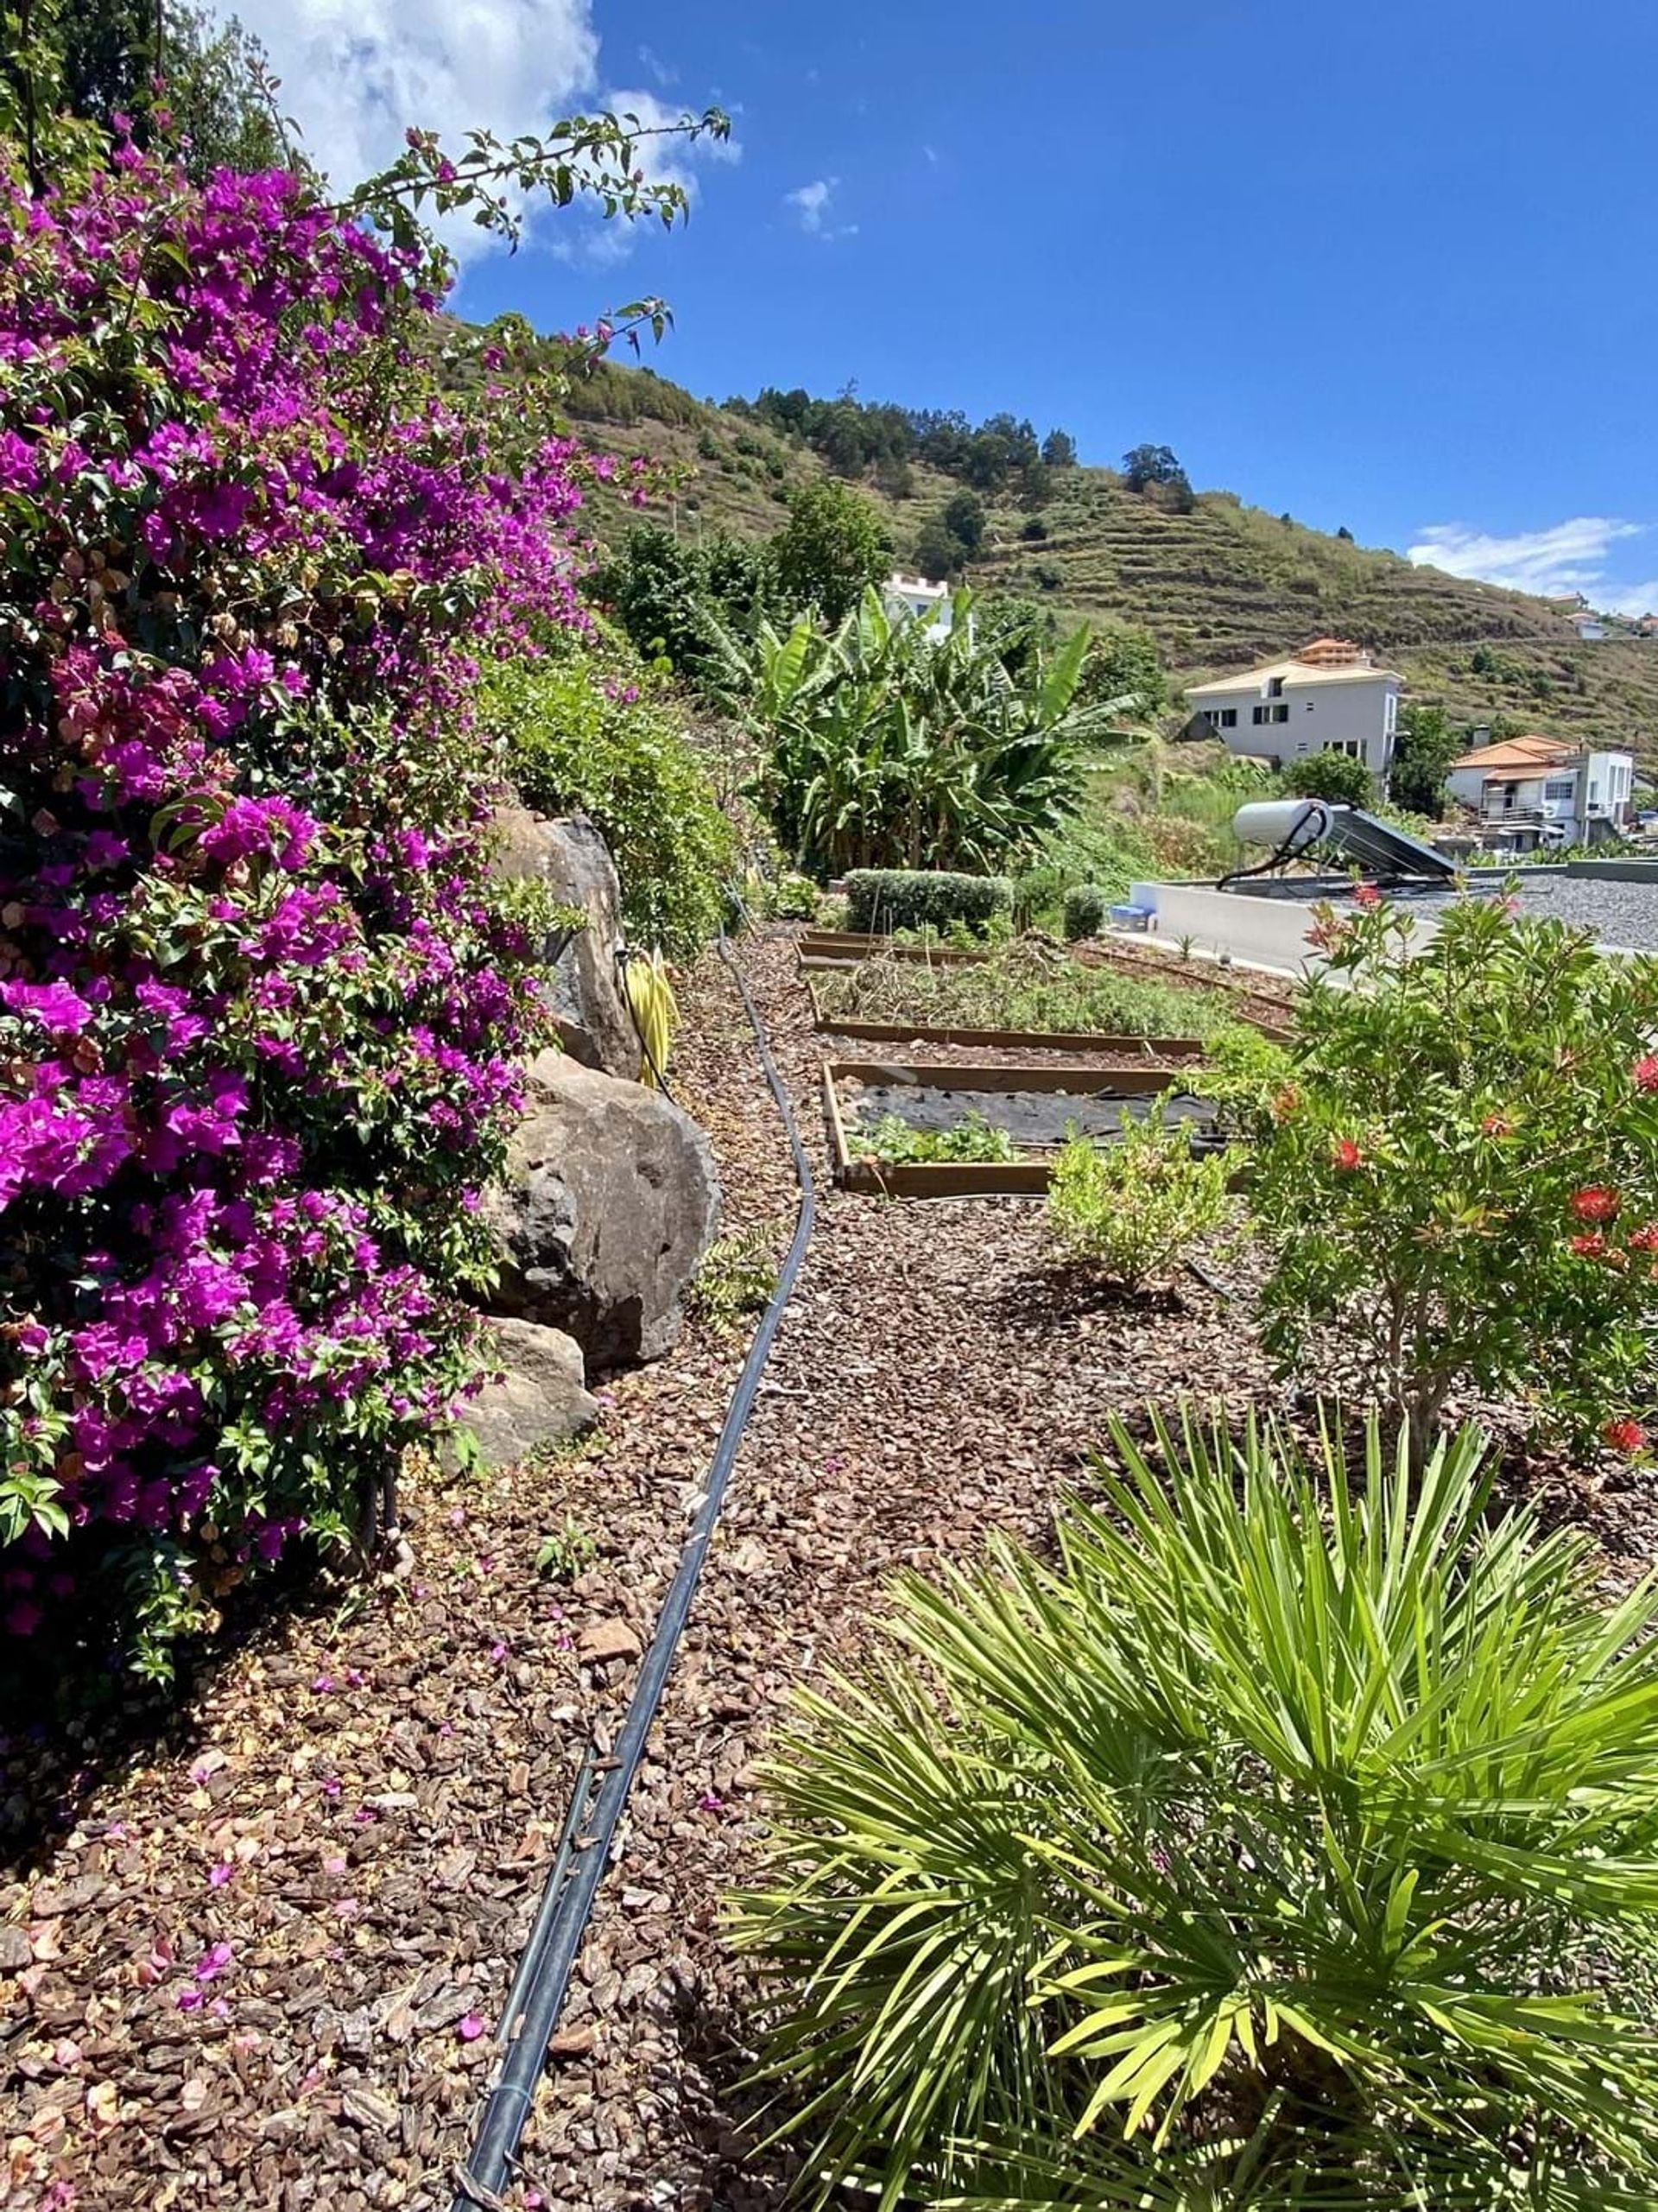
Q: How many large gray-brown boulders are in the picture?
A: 3